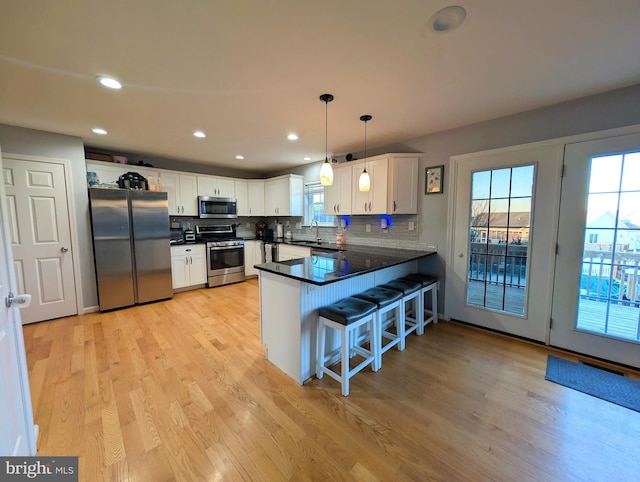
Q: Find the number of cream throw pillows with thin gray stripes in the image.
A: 0